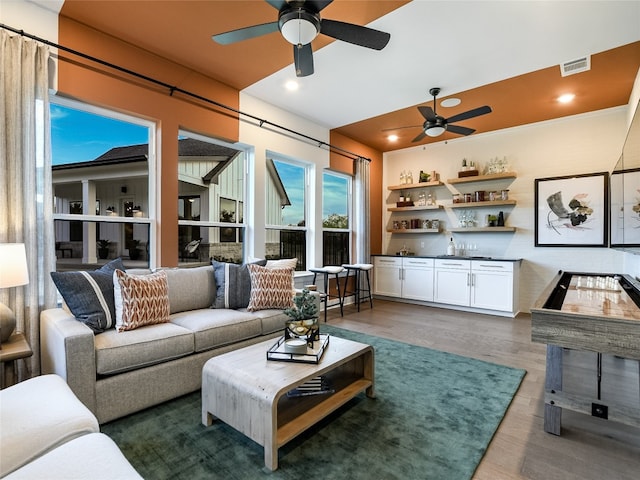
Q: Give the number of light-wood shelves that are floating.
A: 6